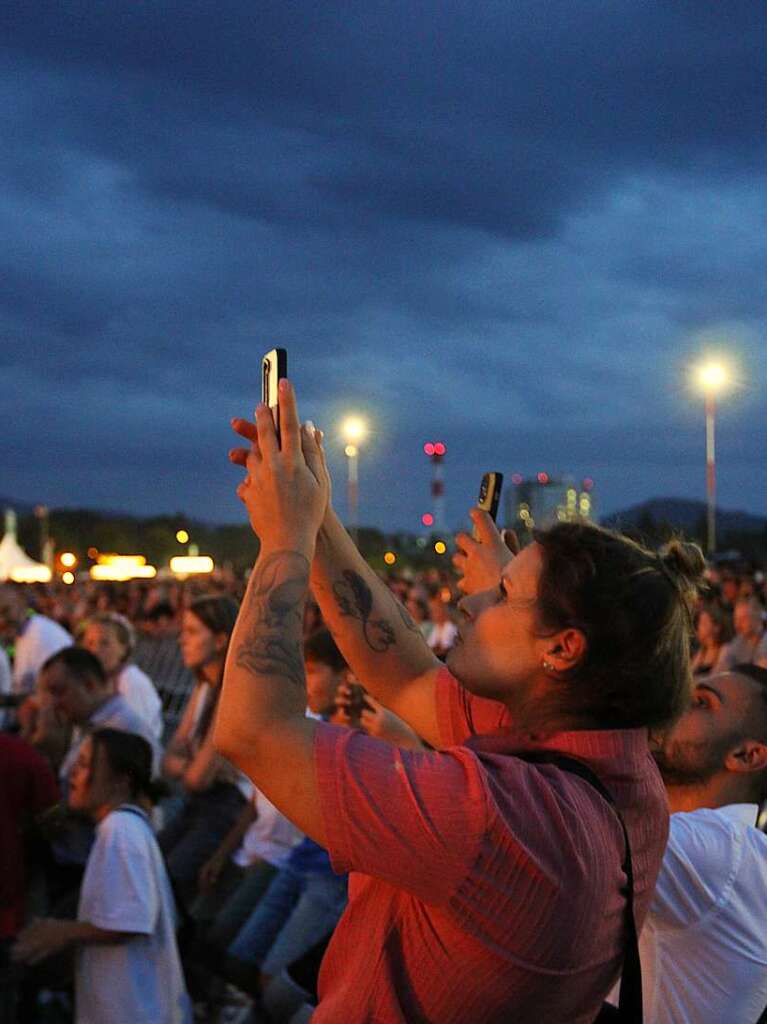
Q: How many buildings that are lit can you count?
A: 1